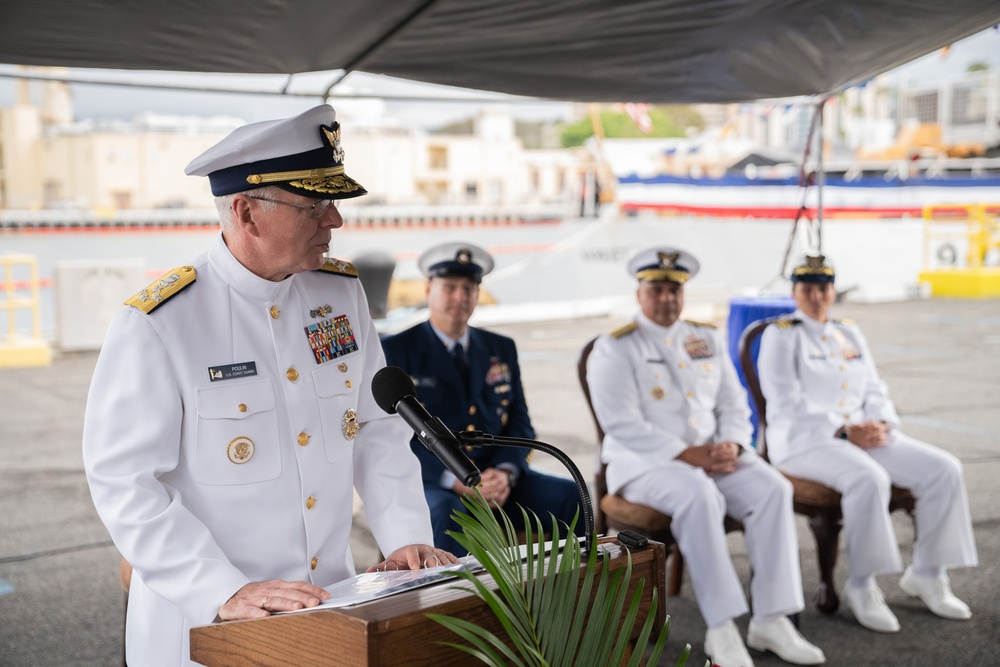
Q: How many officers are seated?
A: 3